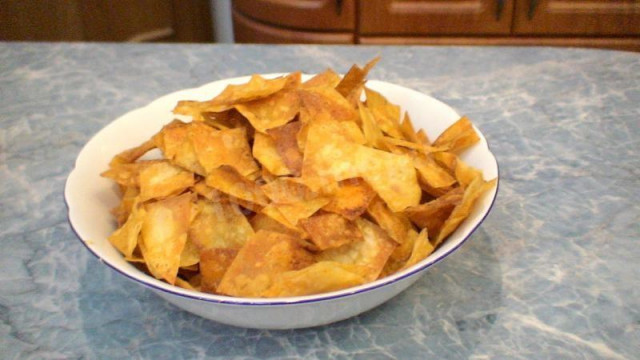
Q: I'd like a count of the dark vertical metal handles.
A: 3